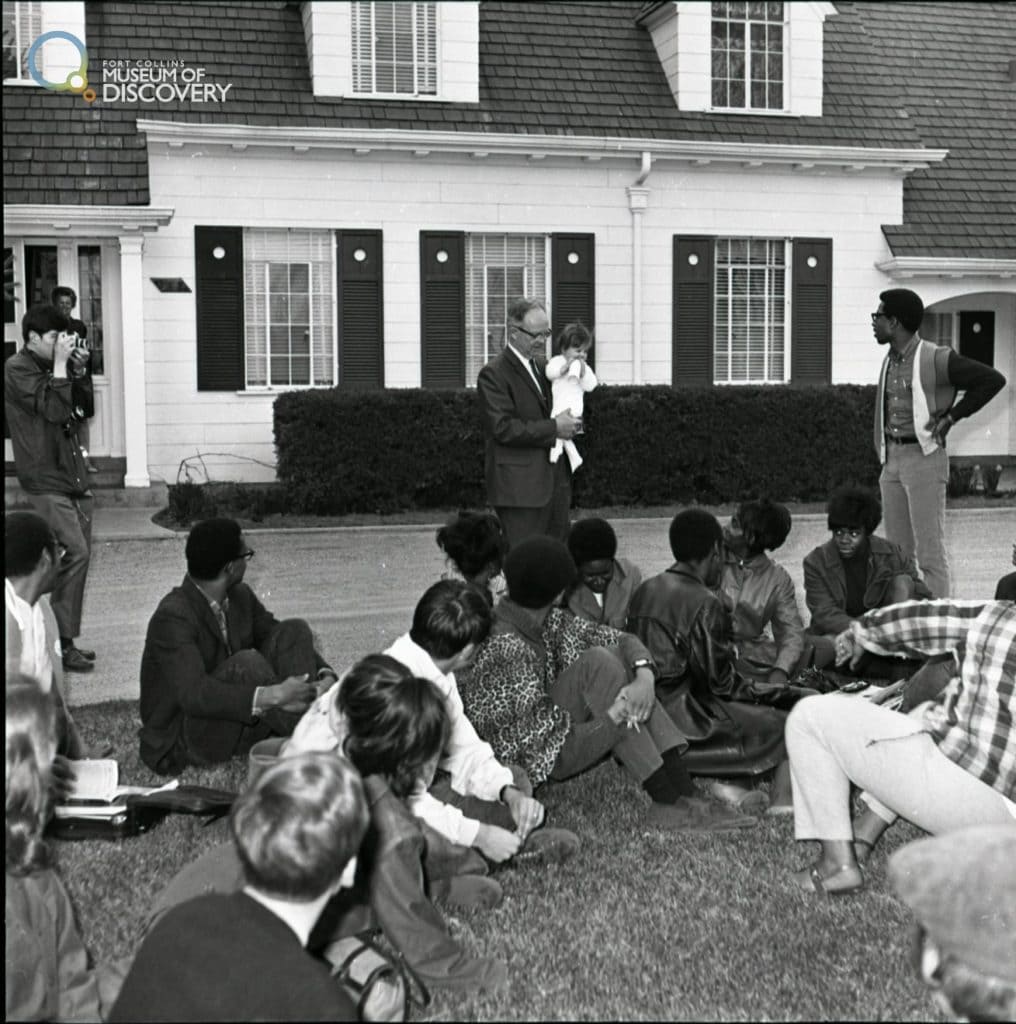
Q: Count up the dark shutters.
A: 7